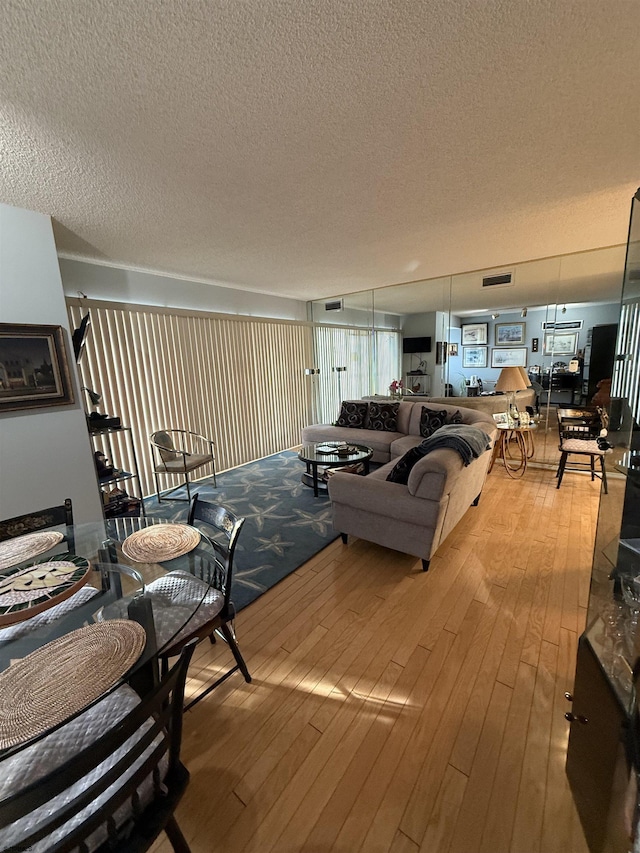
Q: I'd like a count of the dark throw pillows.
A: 5